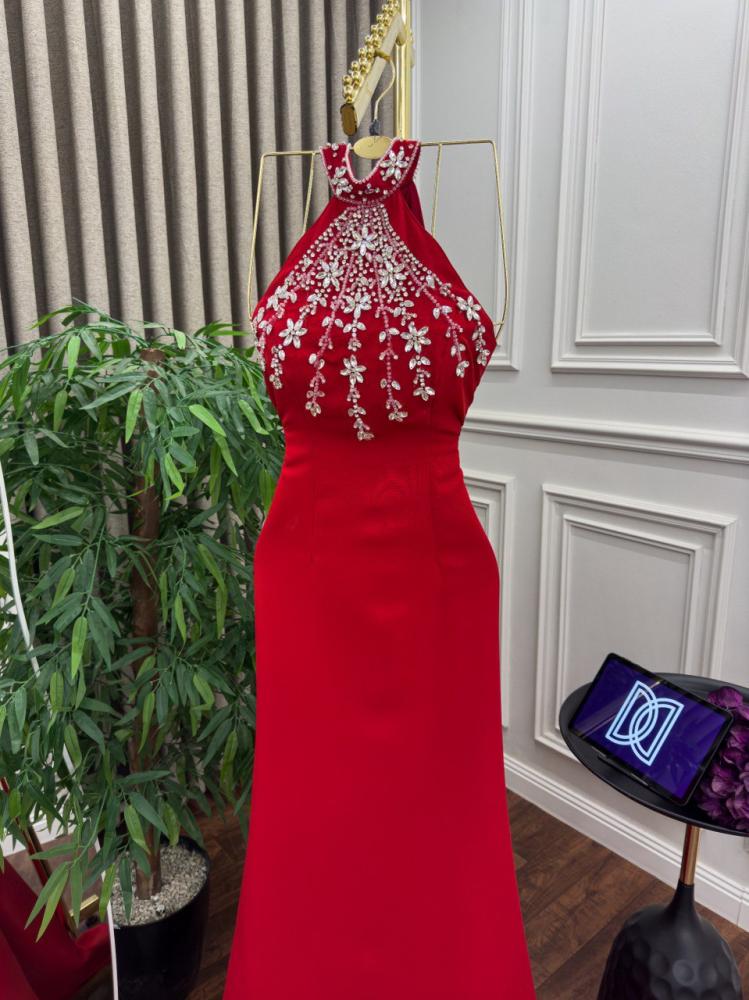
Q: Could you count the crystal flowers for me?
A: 11